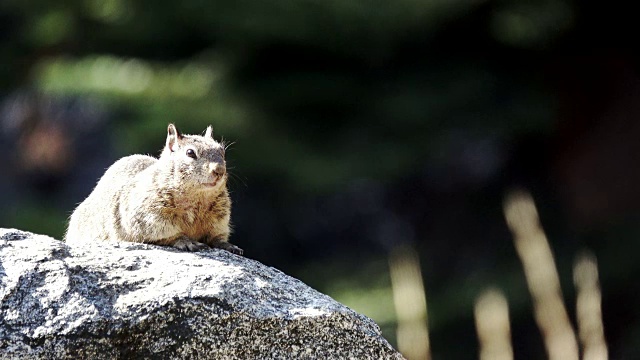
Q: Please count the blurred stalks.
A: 4